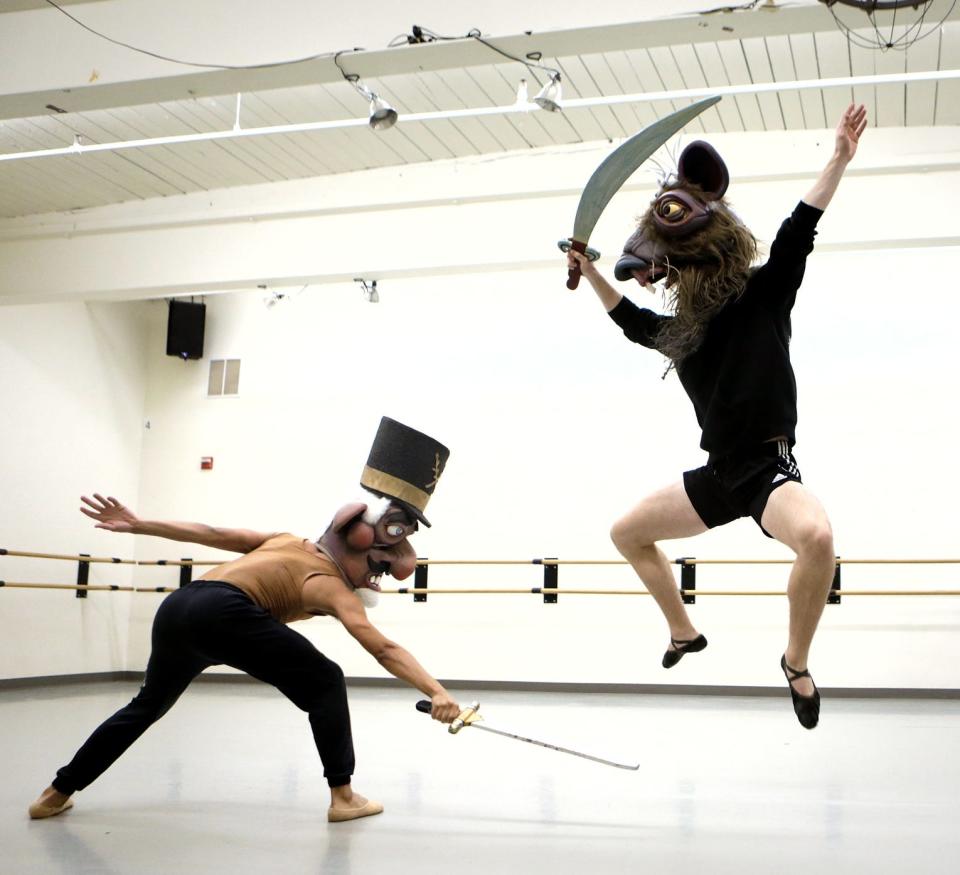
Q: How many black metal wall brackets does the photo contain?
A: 6